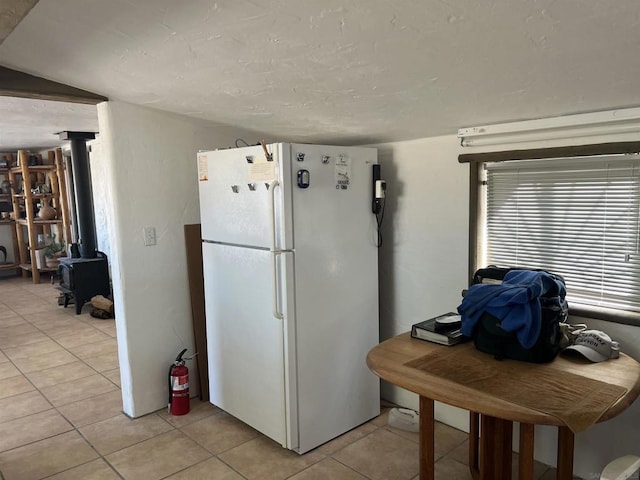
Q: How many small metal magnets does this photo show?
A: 7